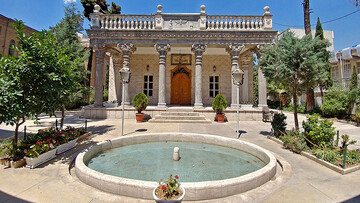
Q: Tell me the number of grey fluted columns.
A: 6